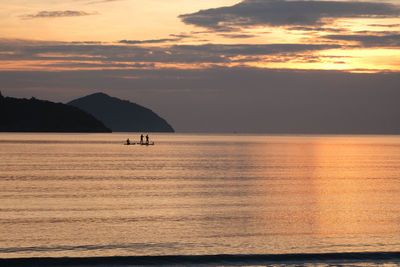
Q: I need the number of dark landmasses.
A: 2